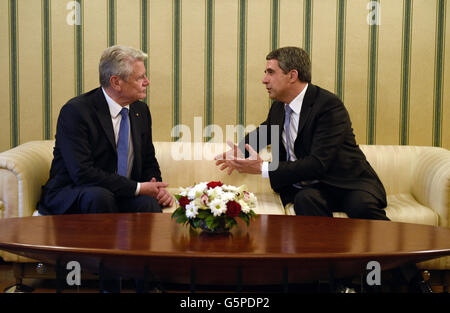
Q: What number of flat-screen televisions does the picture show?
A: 0